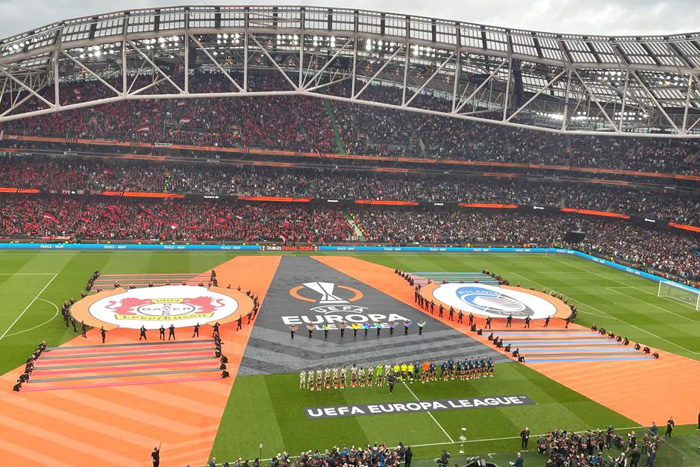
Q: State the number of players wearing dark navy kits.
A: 10